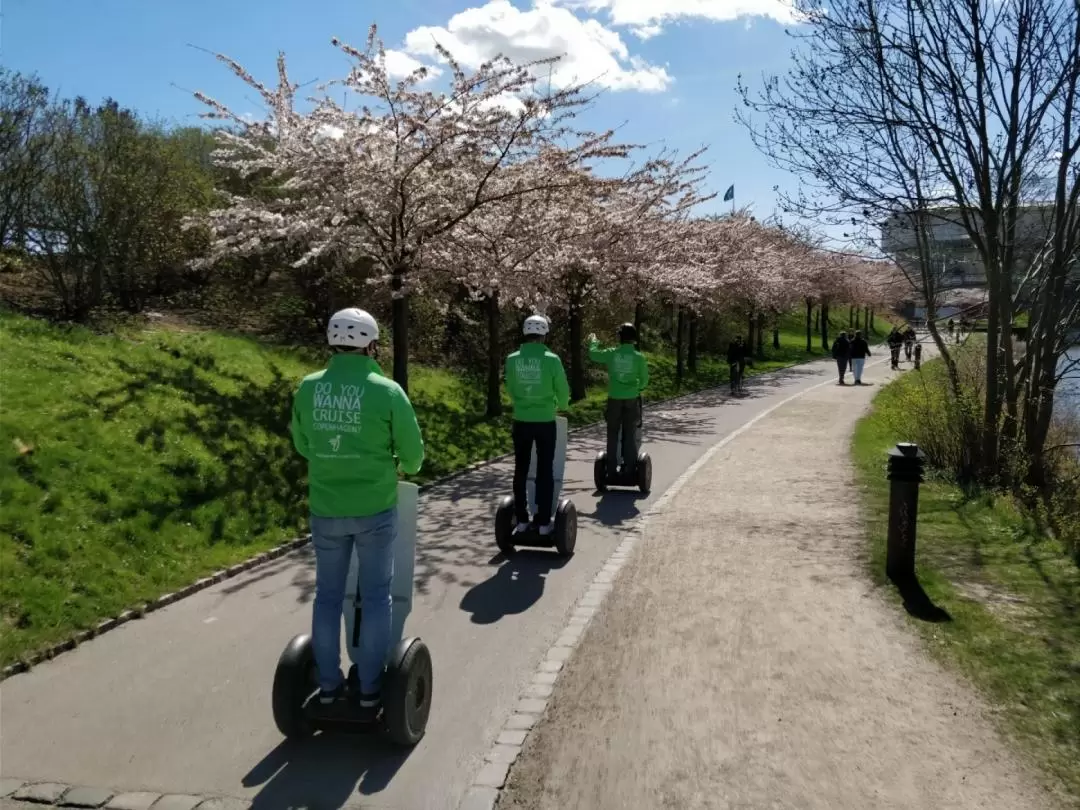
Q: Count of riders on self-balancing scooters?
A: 3